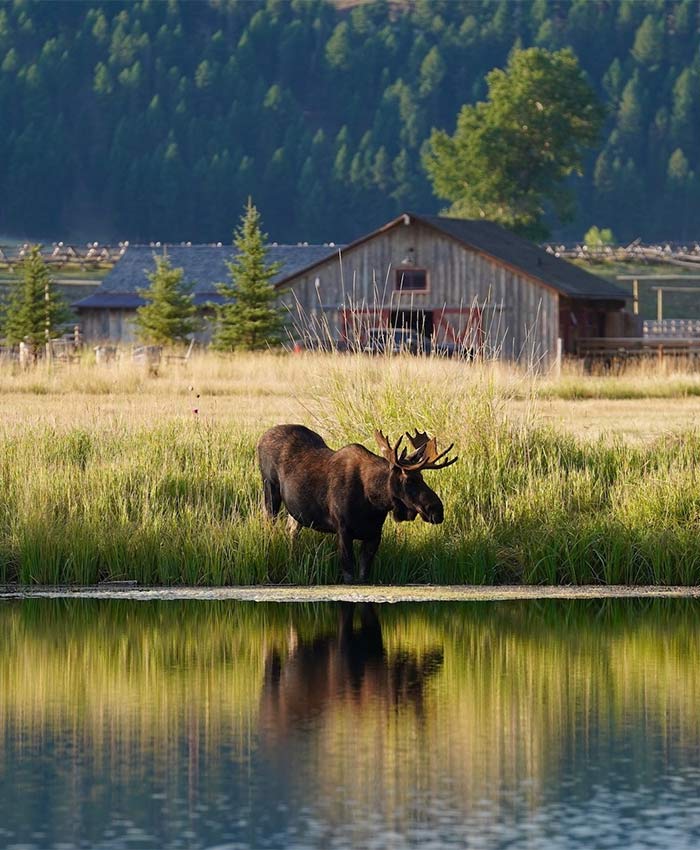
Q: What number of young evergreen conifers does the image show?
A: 3